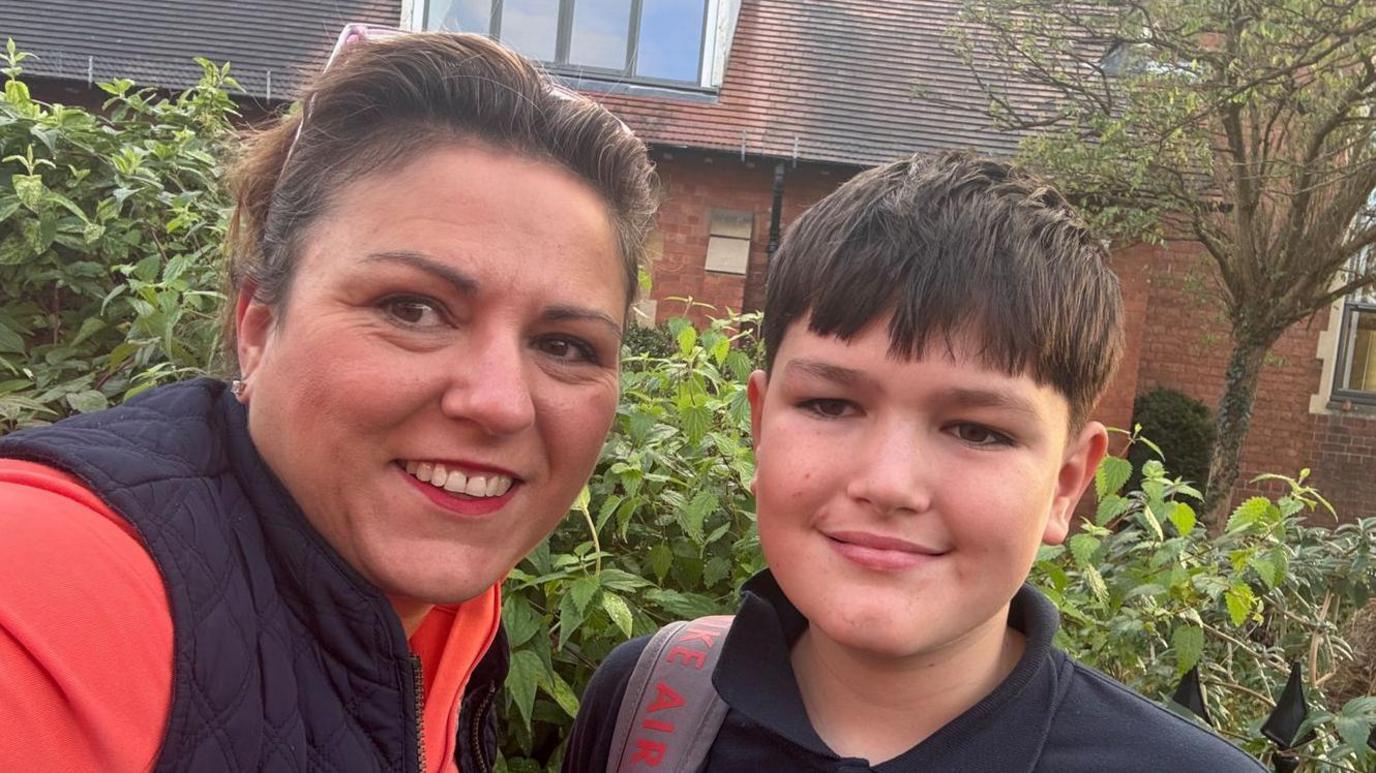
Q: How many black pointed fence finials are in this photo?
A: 2